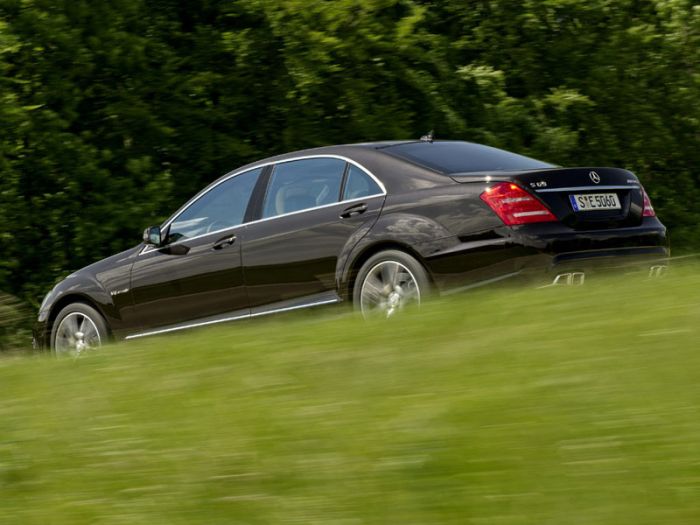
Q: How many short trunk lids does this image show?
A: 1